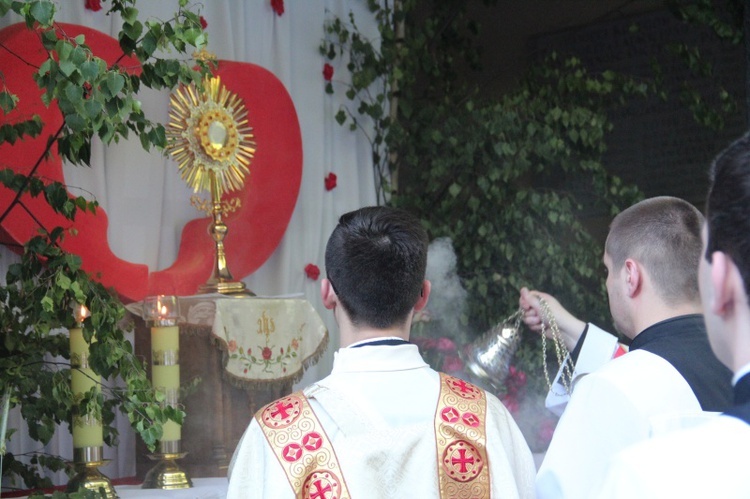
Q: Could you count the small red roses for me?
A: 6